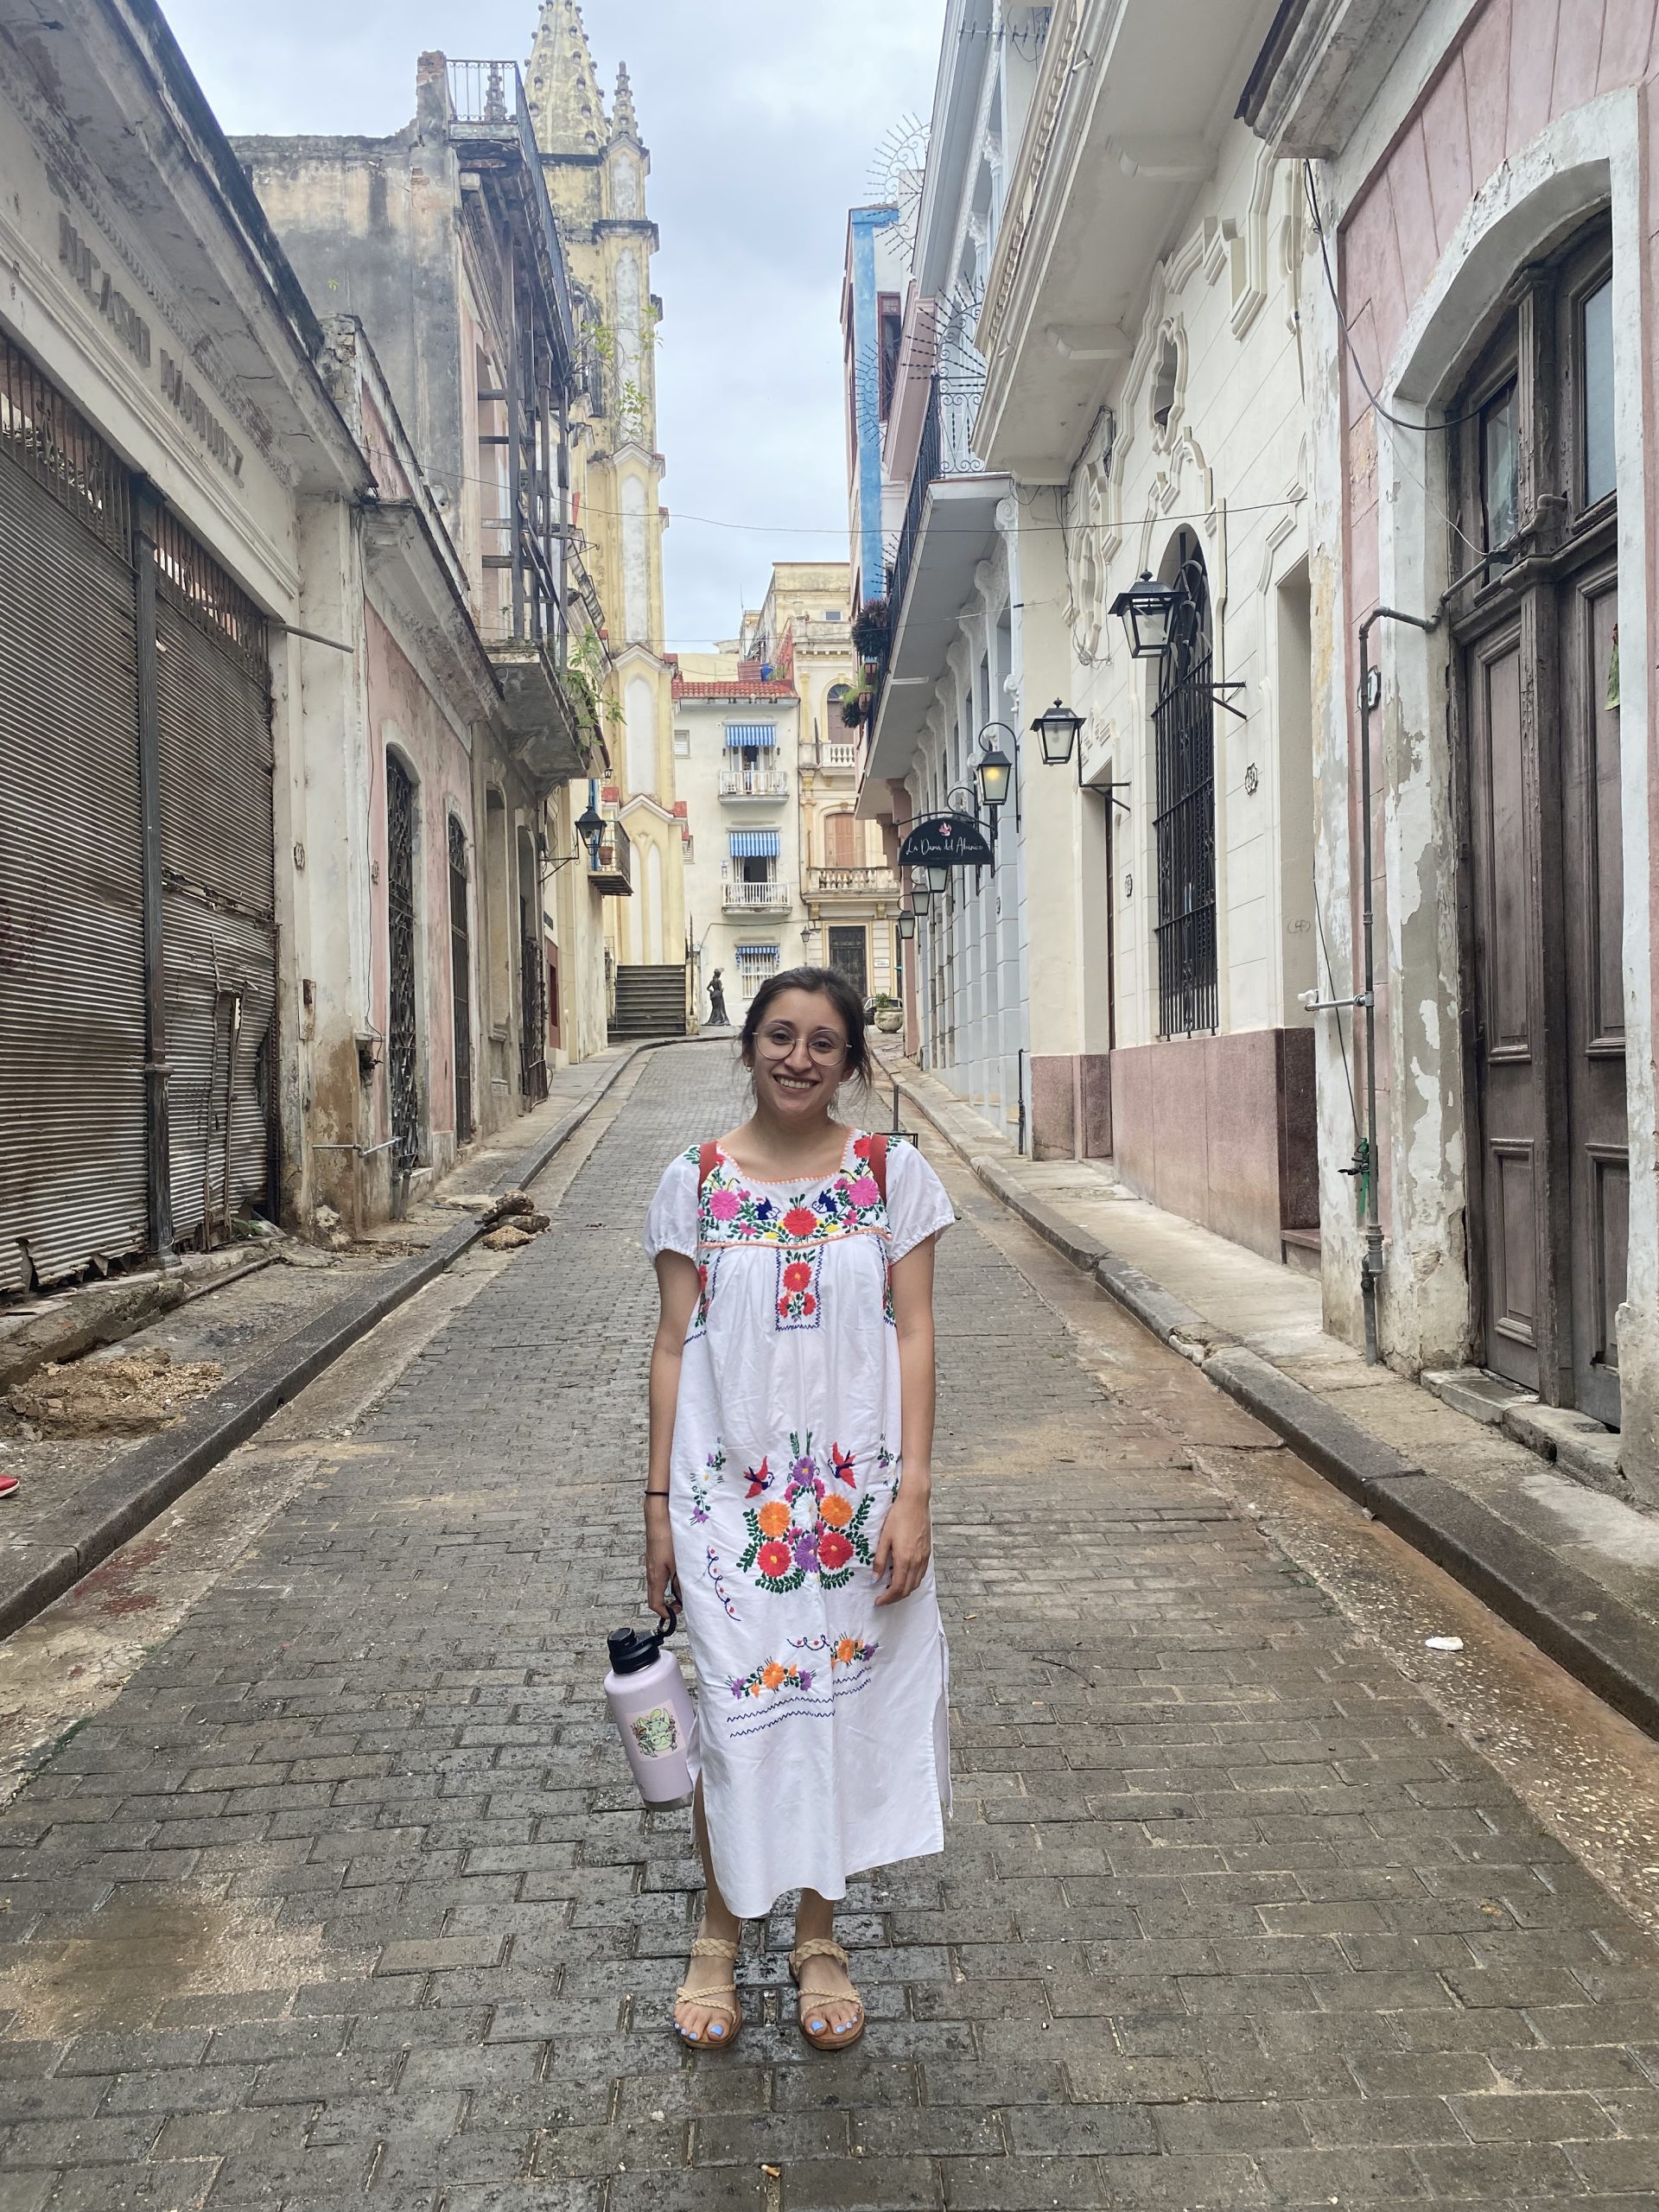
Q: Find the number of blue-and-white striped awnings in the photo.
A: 3